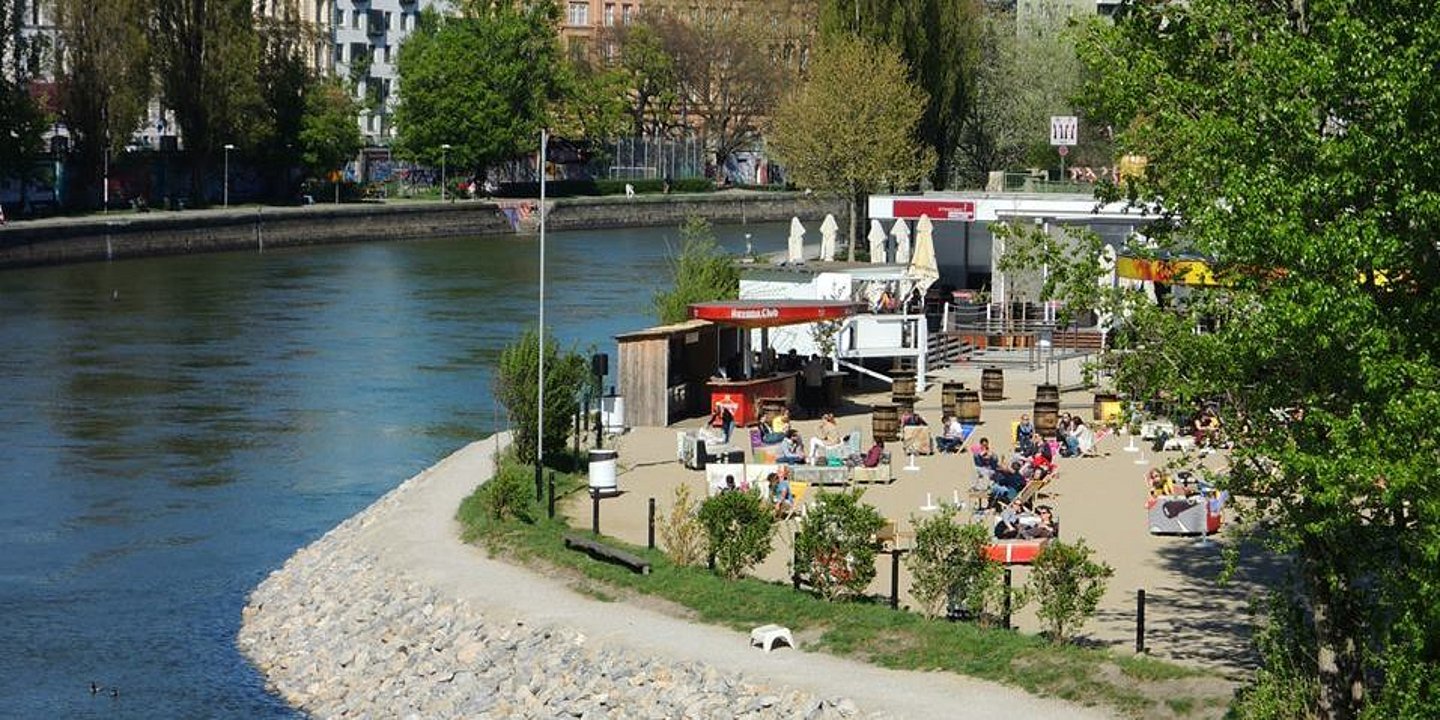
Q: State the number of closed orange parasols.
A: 0